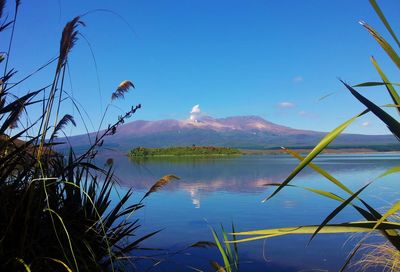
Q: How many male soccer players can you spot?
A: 0